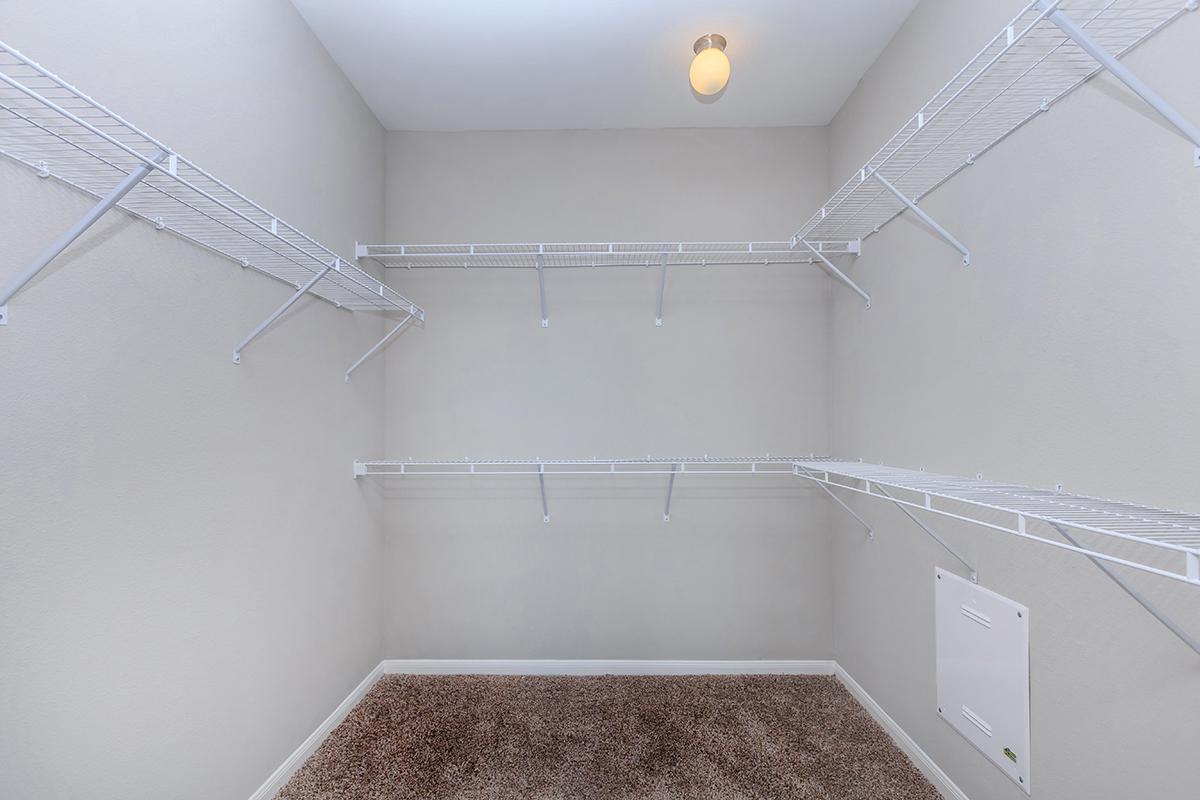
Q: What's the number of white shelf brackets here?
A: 13